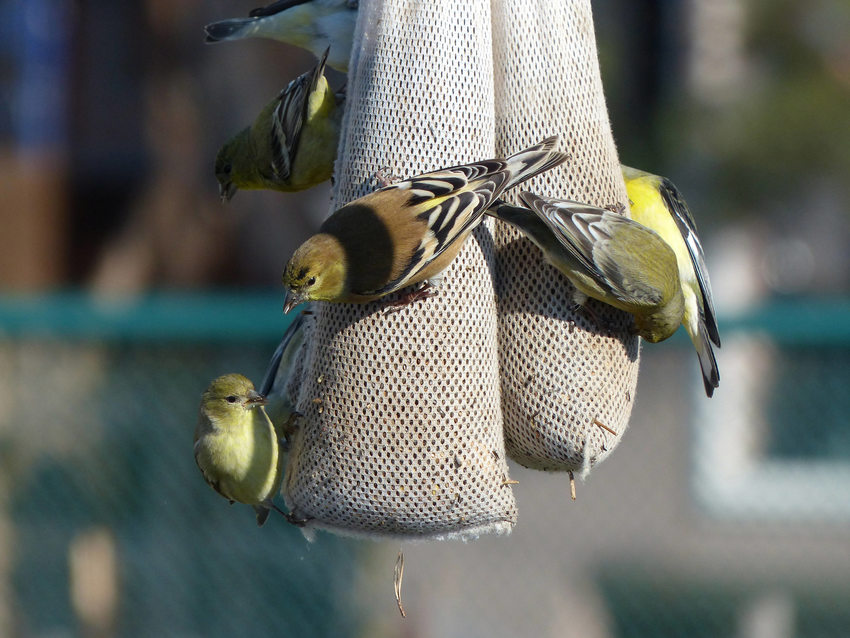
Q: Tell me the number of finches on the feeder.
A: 7